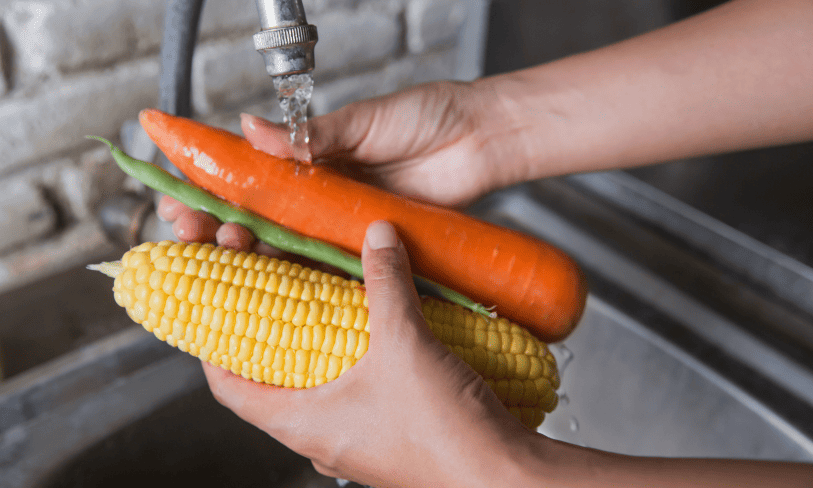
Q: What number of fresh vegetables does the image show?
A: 3